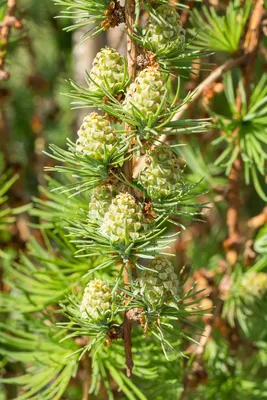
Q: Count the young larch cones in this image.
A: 9